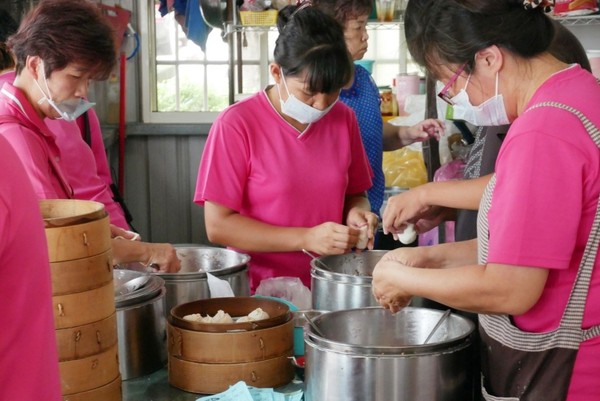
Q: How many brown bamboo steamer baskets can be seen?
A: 8